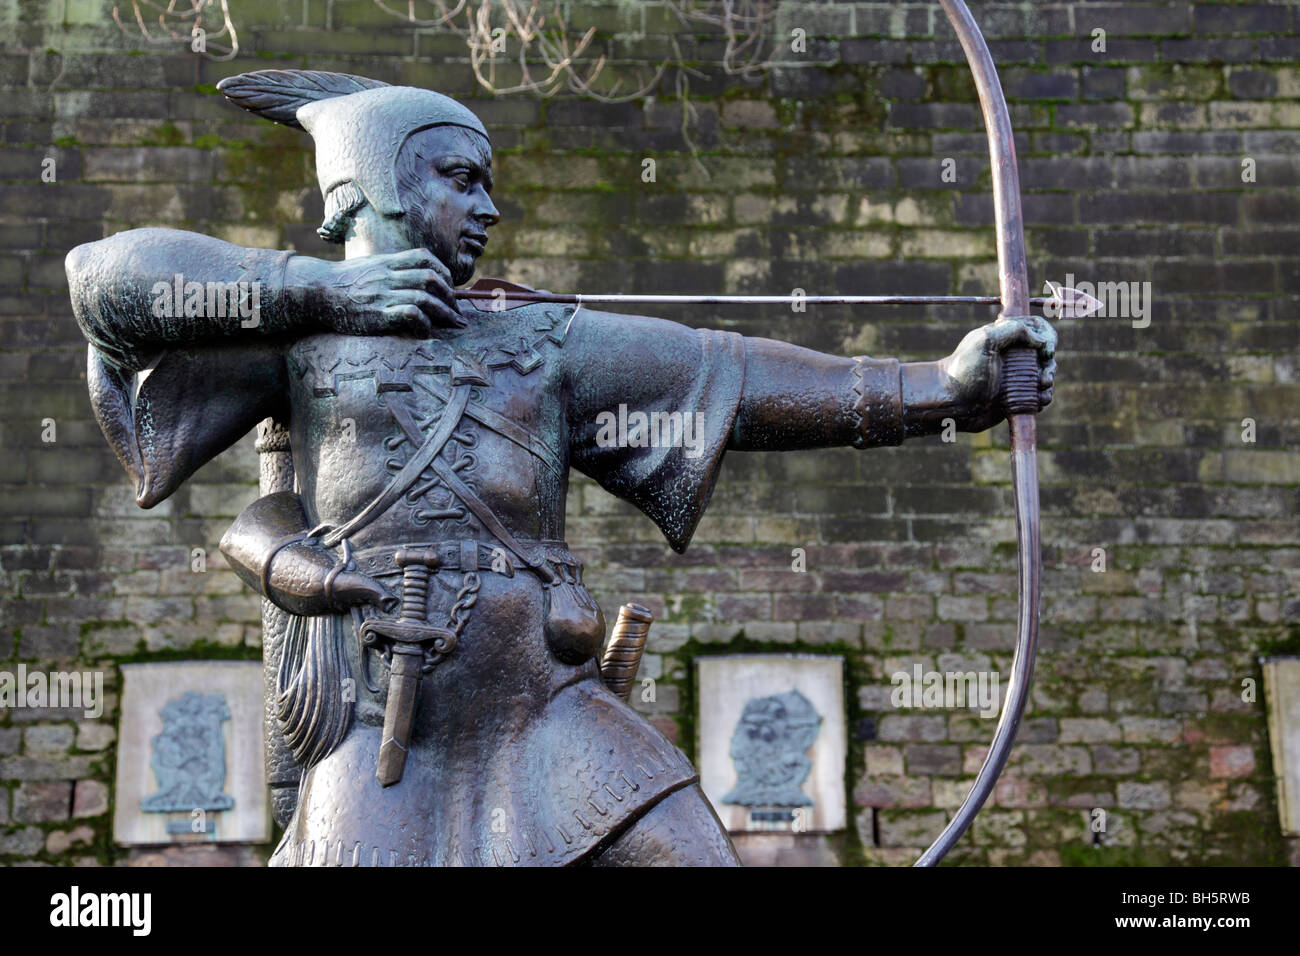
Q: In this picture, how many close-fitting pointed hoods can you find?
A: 1